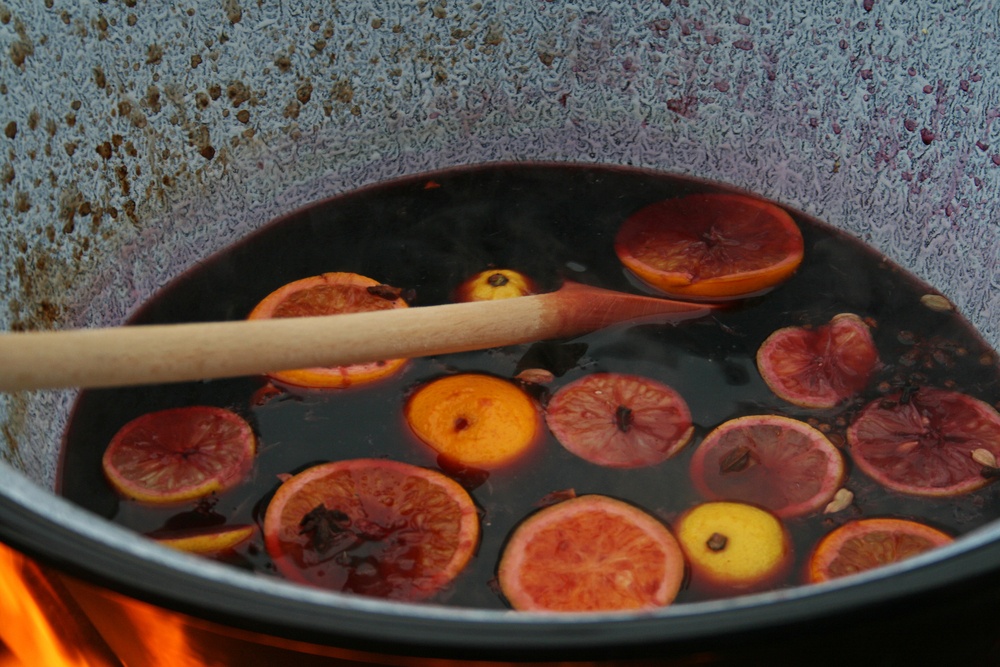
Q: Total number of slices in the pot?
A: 14